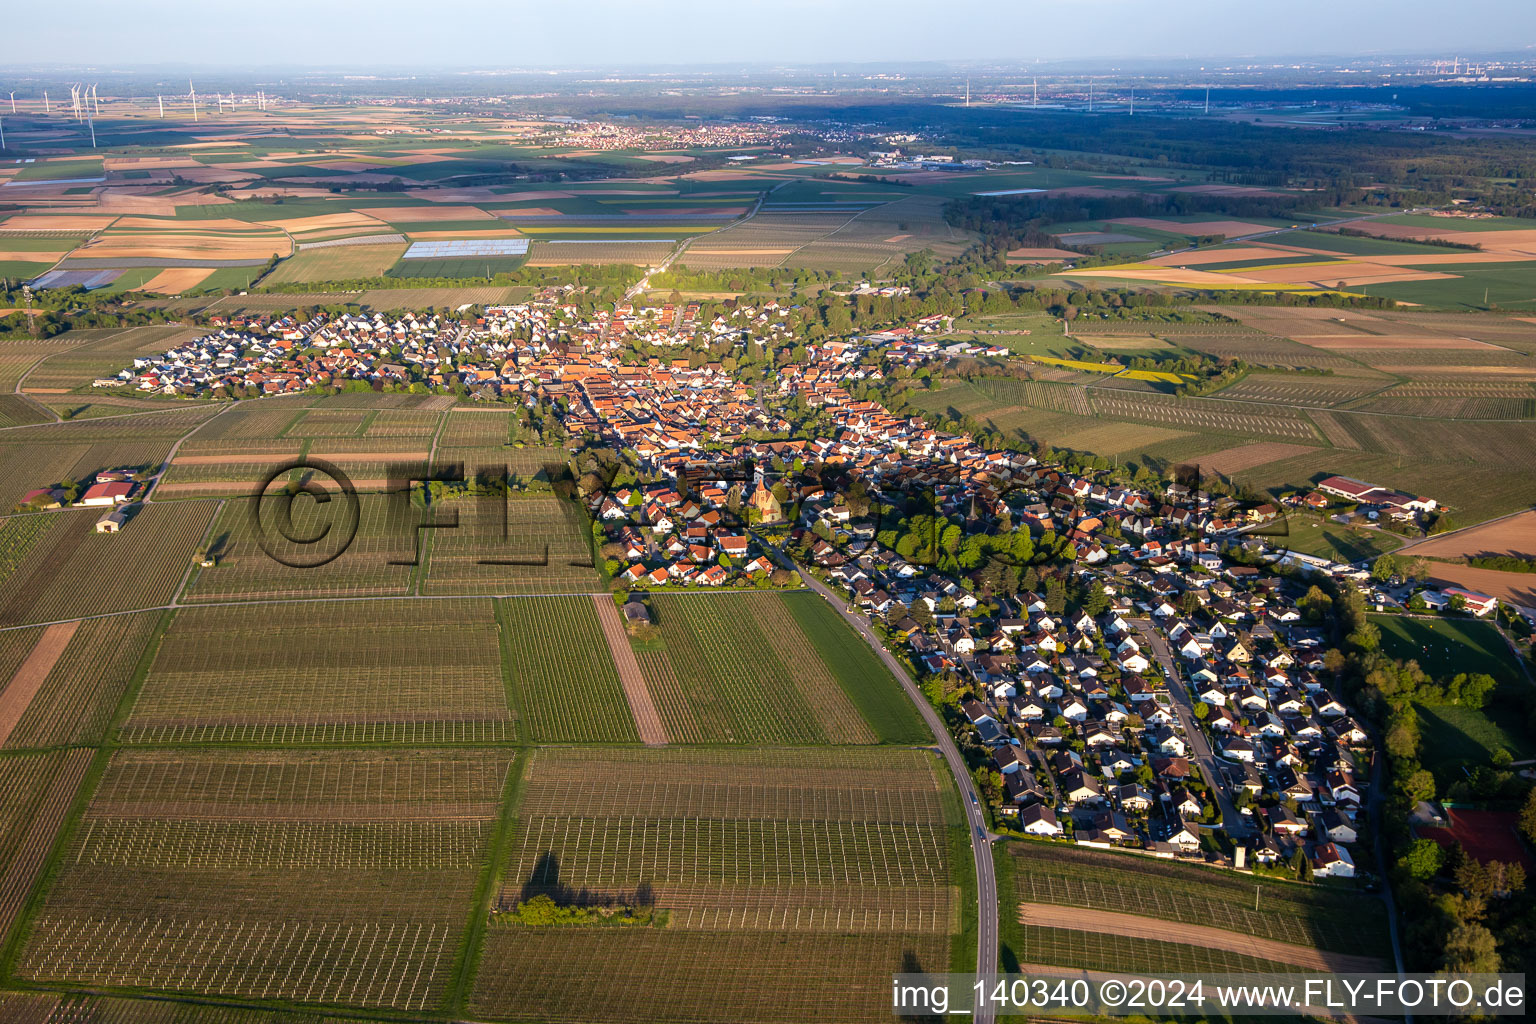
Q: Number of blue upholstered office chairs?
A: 0